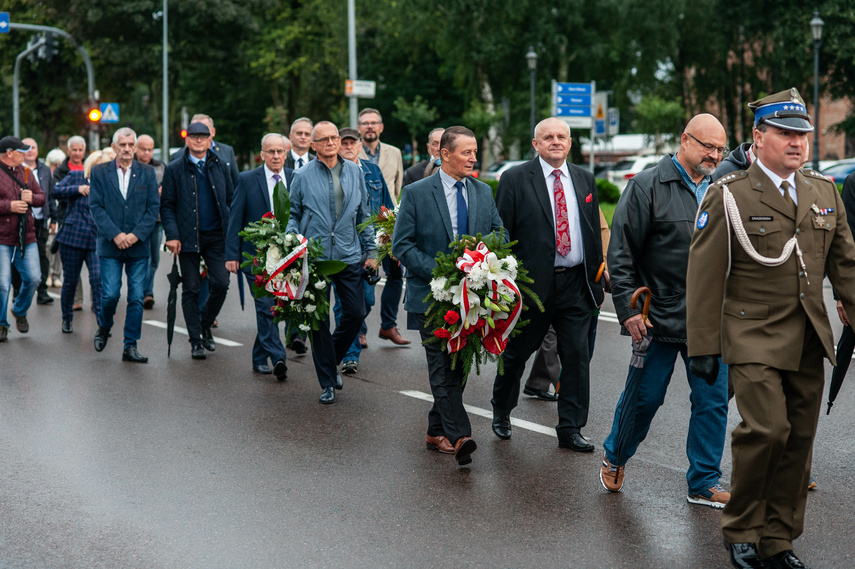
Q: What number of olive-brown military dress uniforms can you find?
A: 1